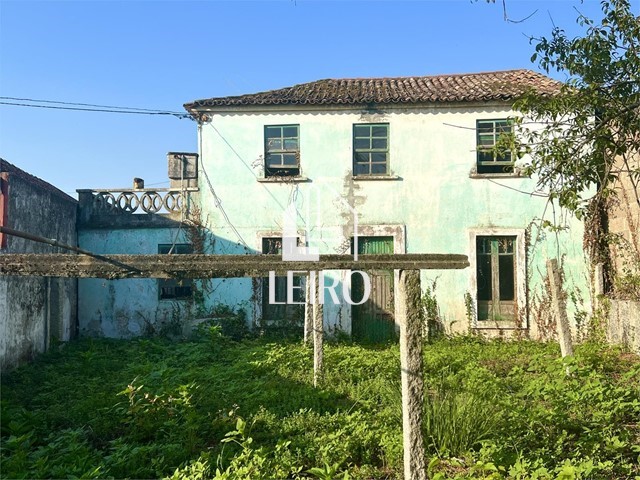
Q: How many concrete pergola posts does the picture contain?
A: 4